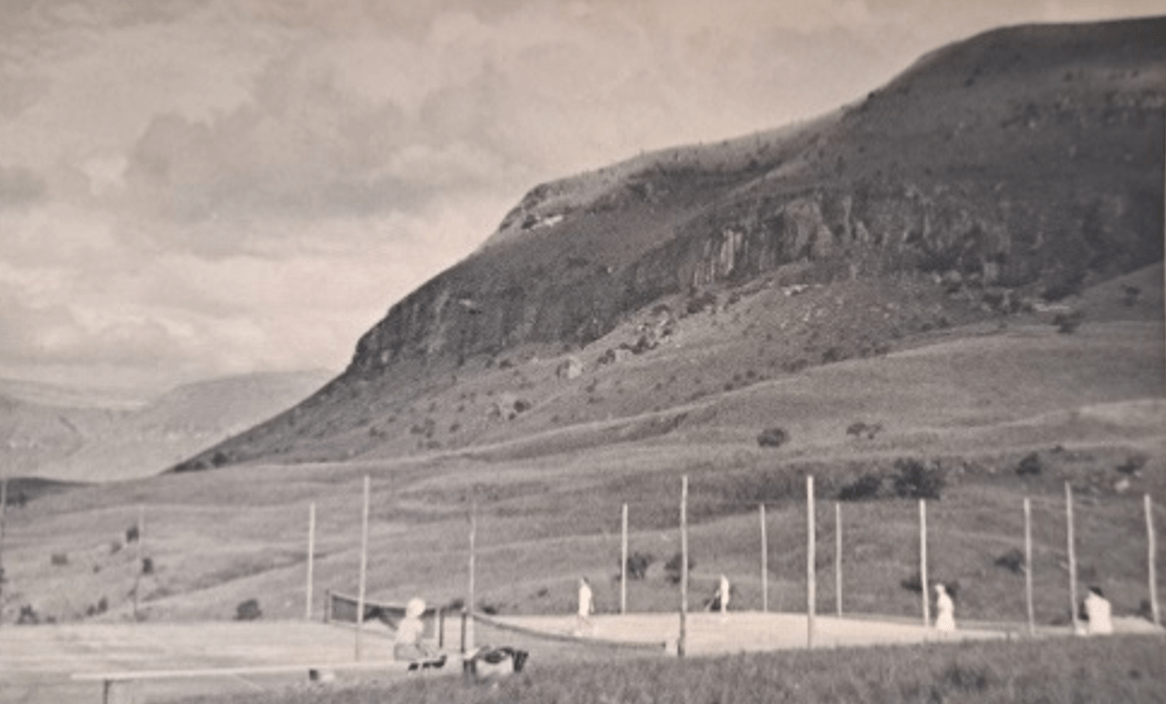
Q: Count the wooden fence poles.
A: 14